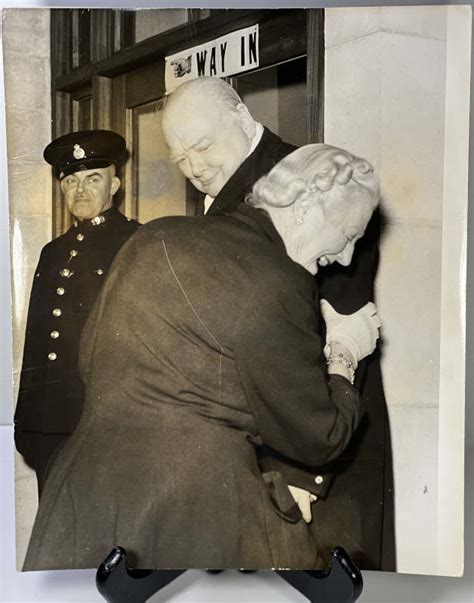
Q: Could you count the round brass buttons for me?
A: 8